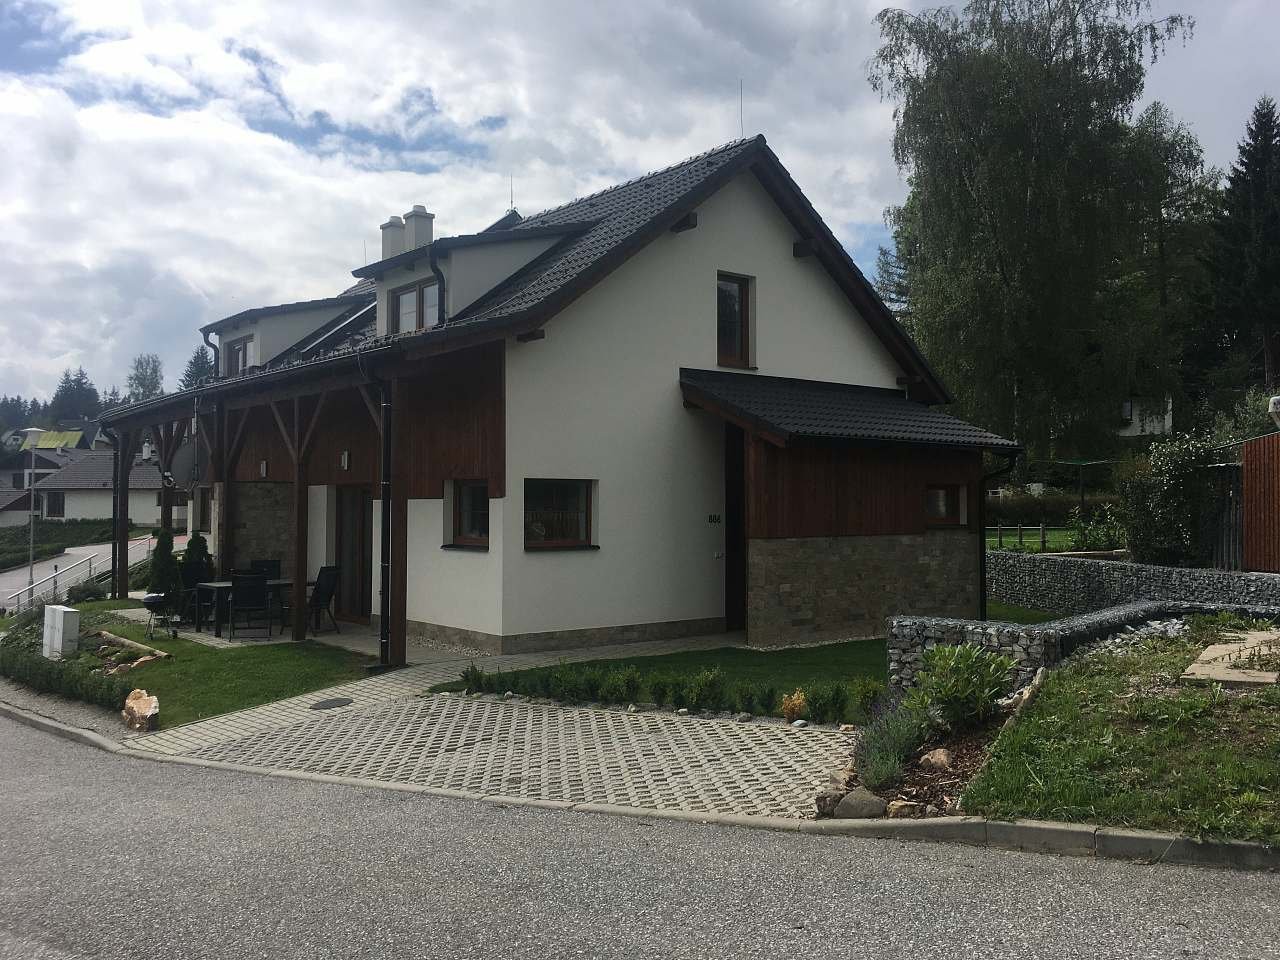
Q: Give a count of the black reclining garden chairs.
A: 4